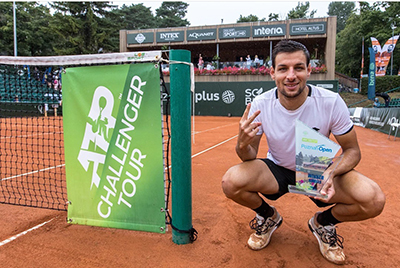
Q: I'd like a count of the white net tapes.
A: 1